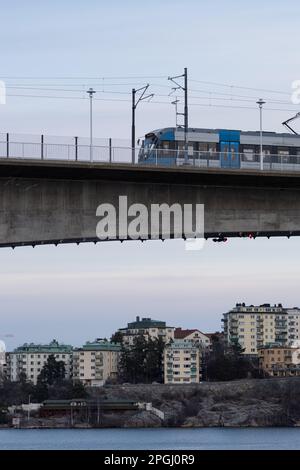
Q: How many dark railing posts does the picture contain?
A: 4